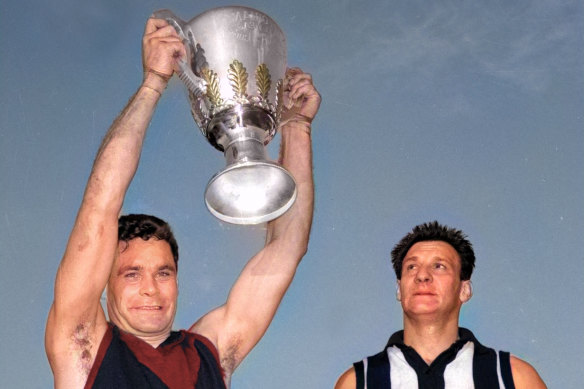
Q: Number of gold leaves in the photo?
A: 3